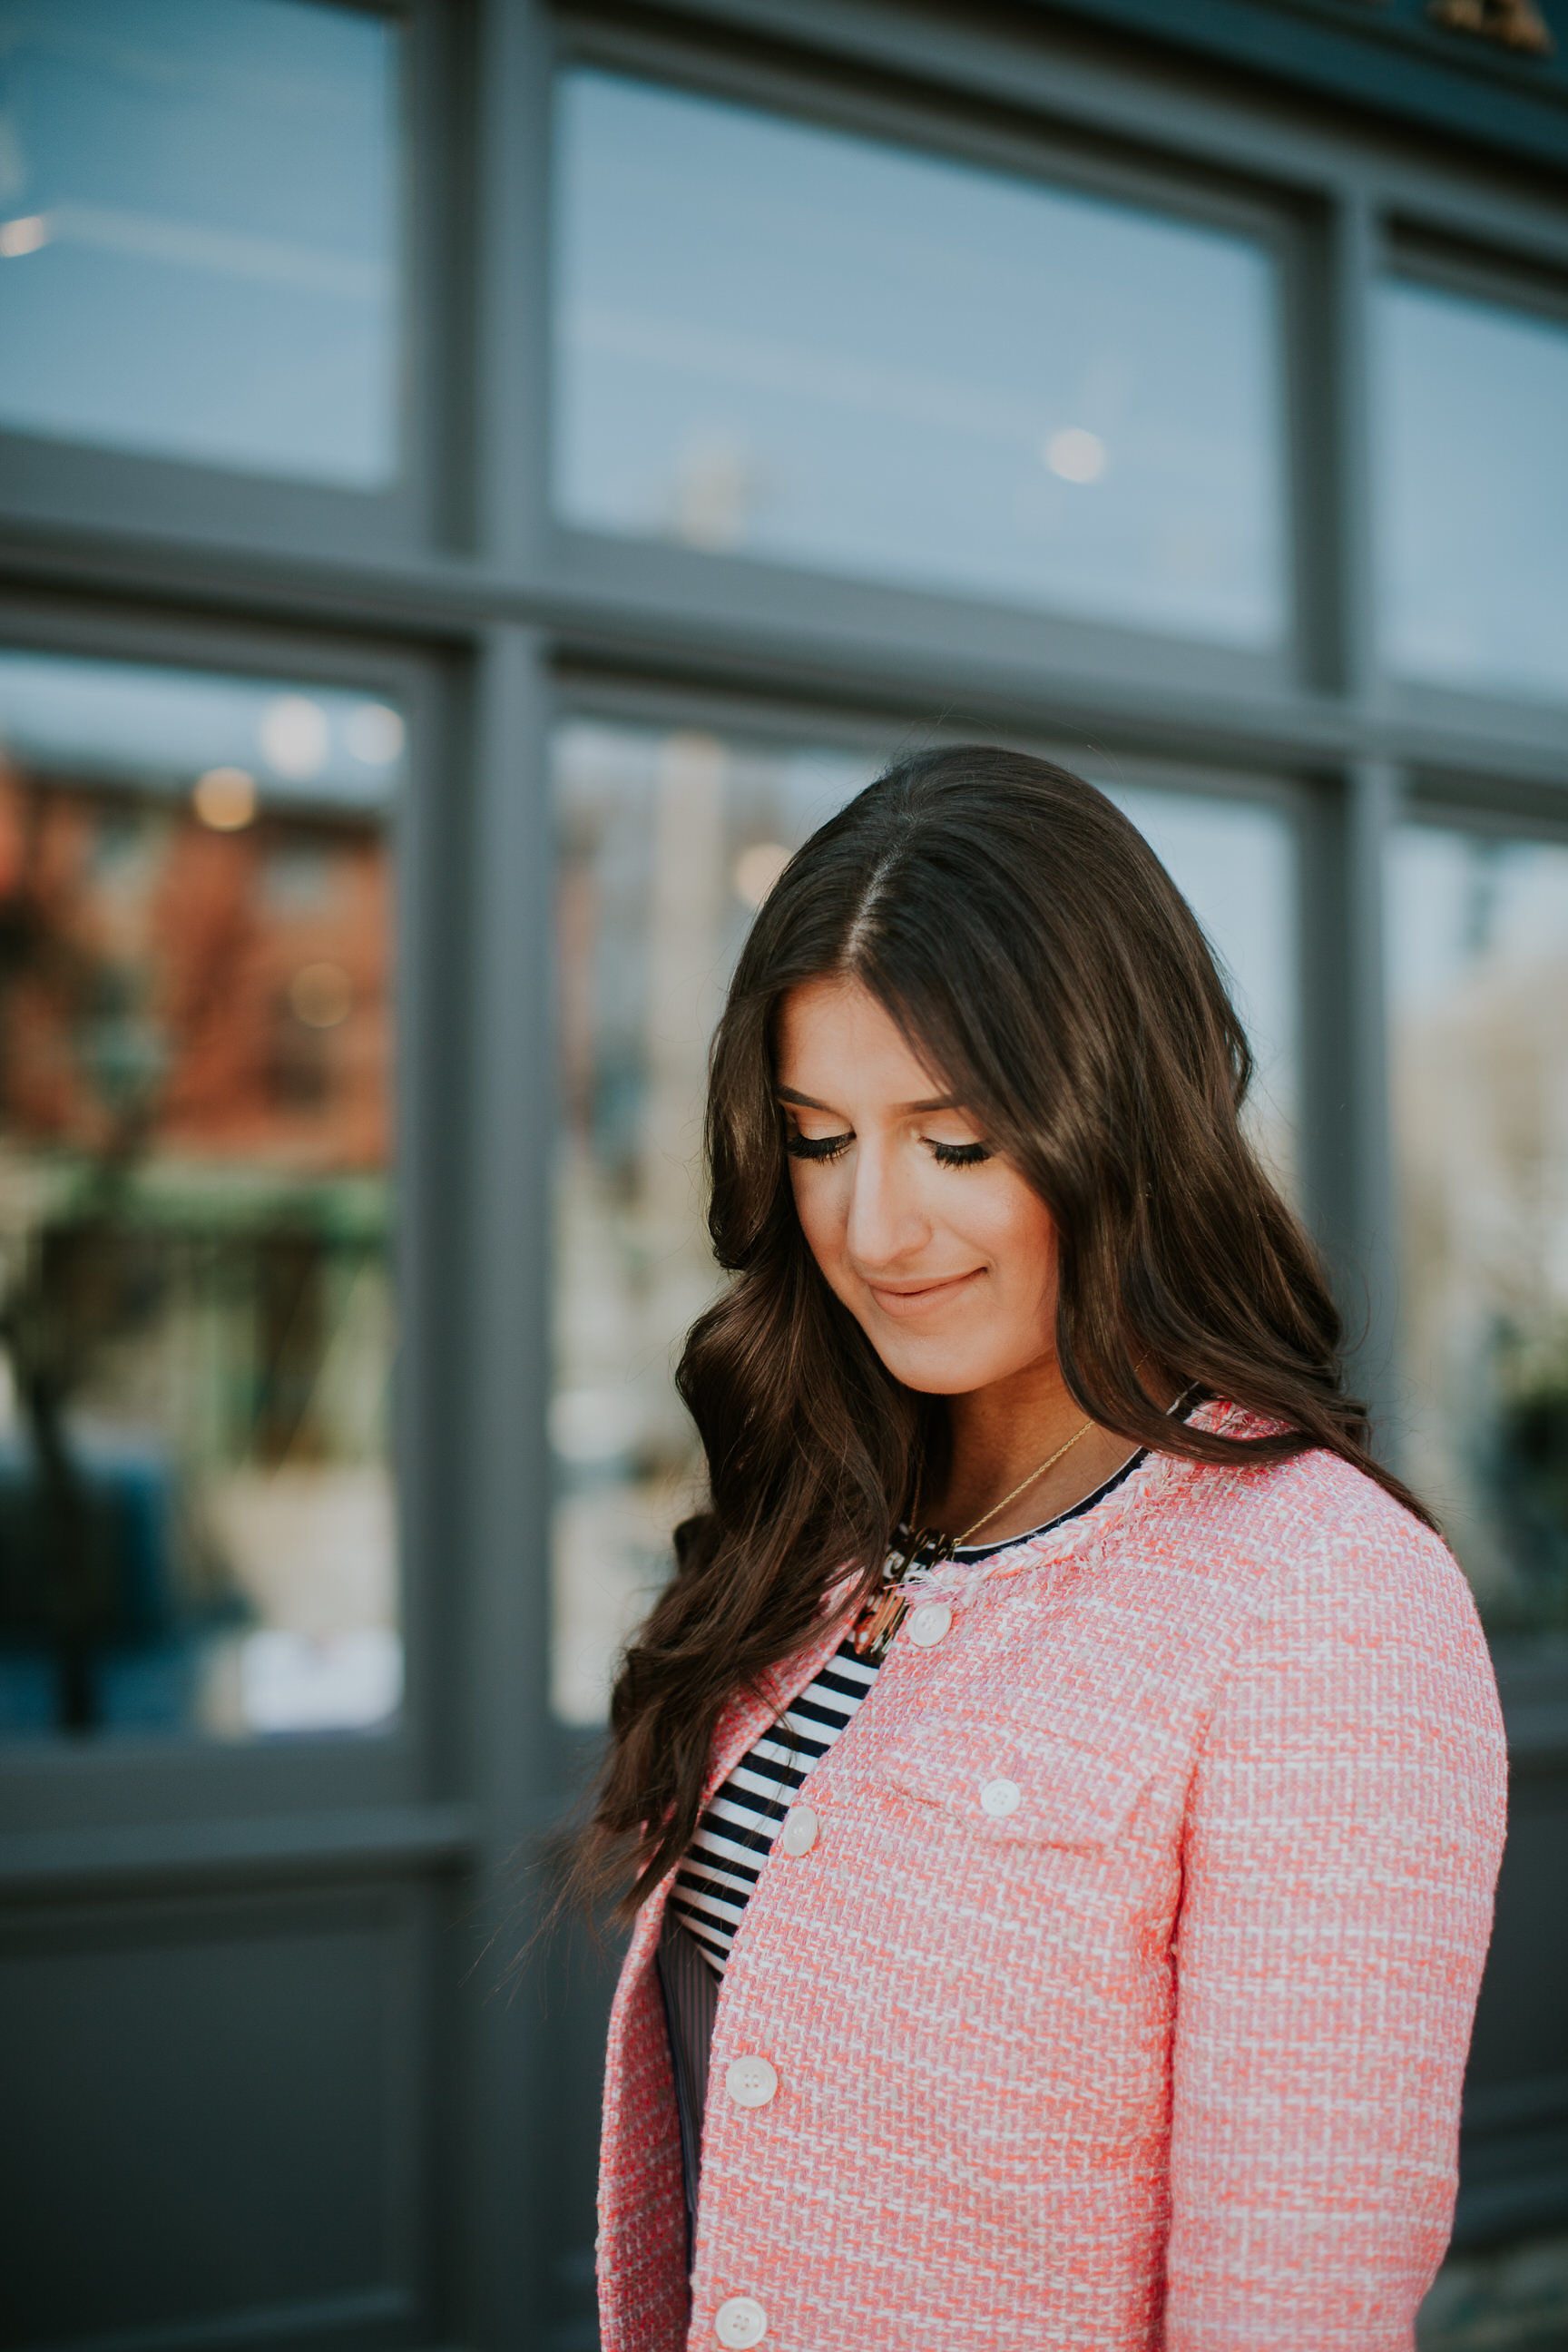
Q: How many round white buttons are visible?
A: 5